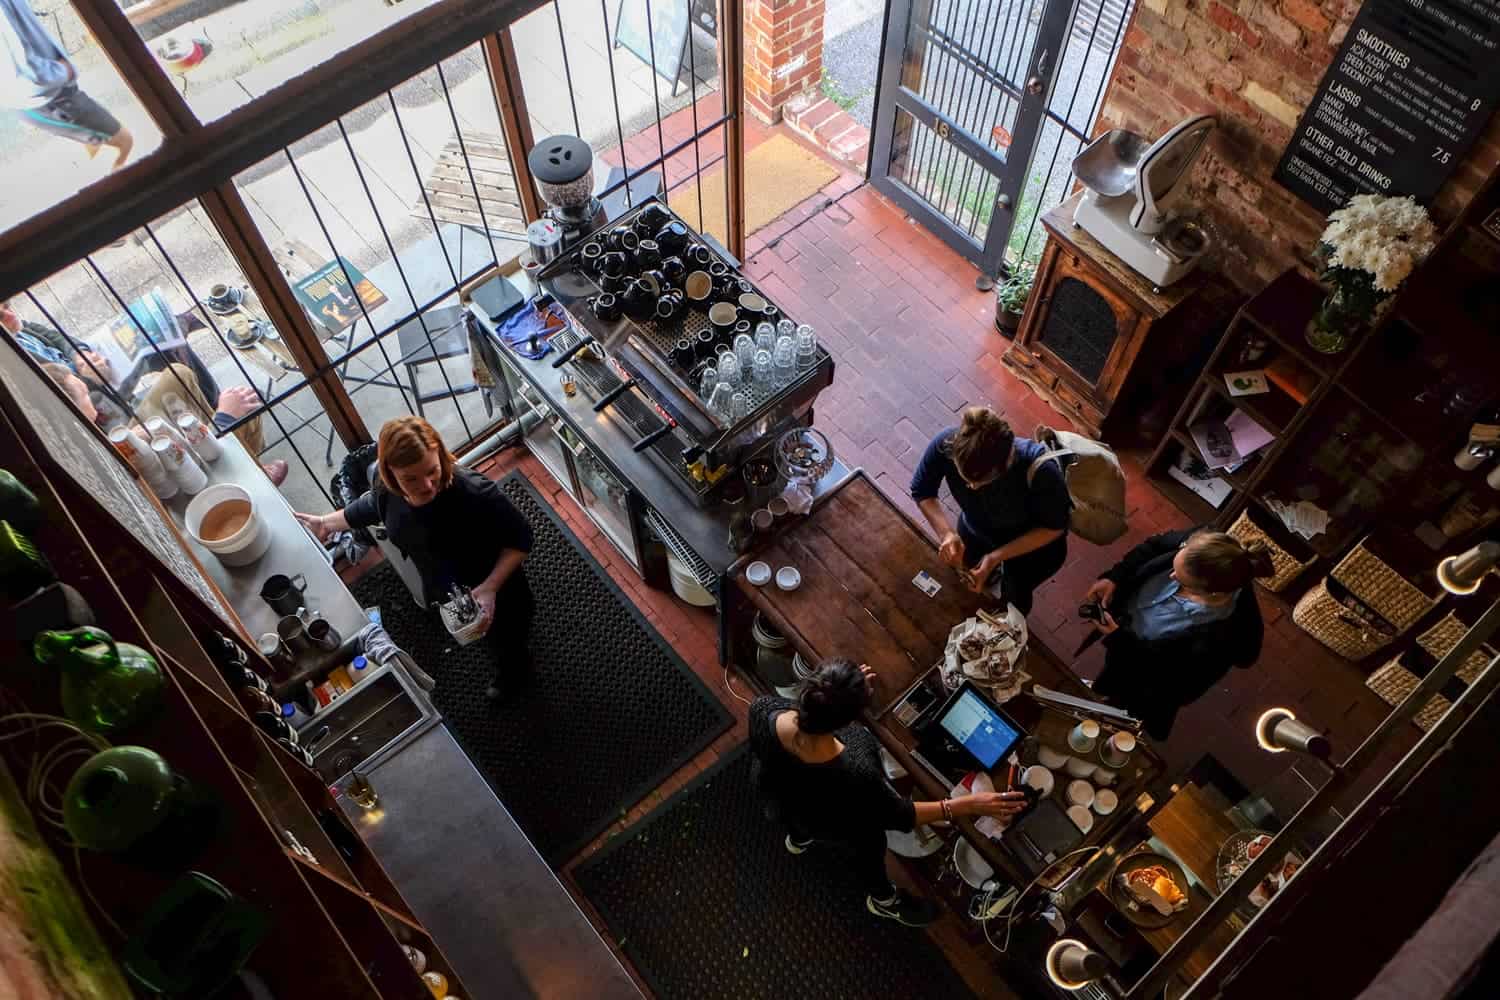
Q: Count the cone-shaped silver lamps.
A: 3